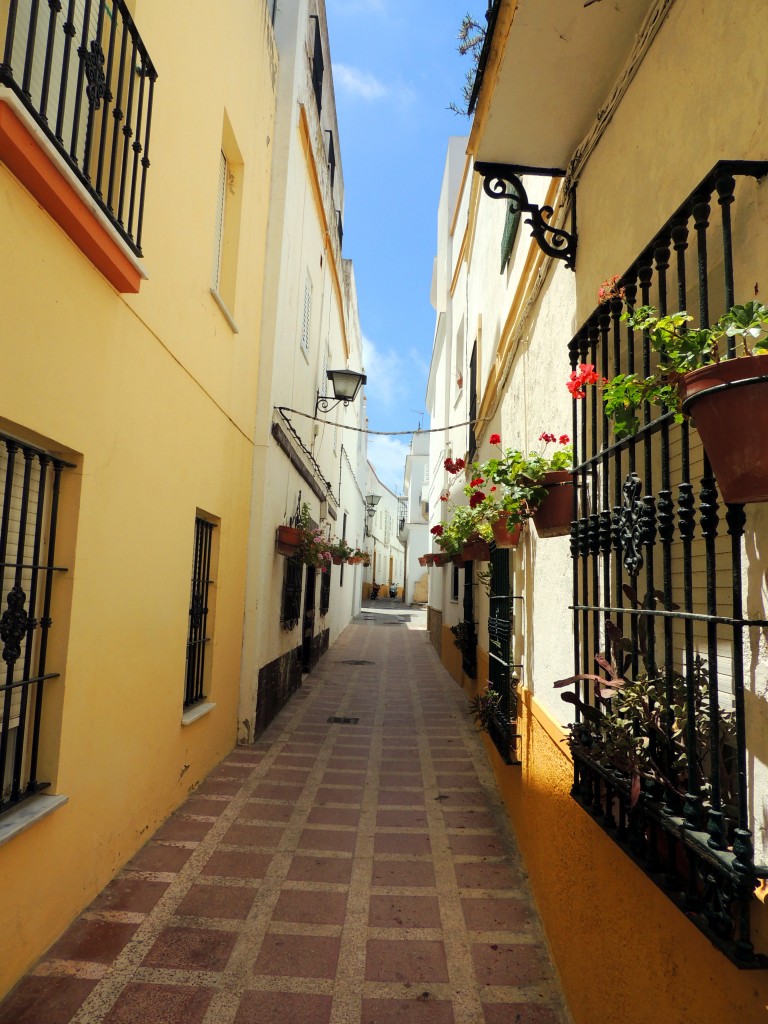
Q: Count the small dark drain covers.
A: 2